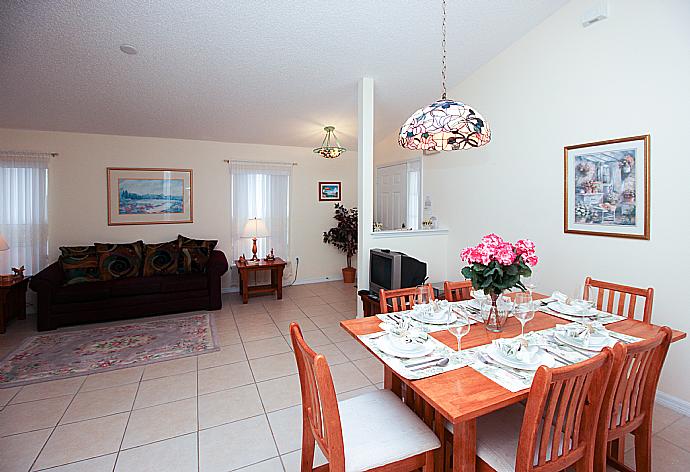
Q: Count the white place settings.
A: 6